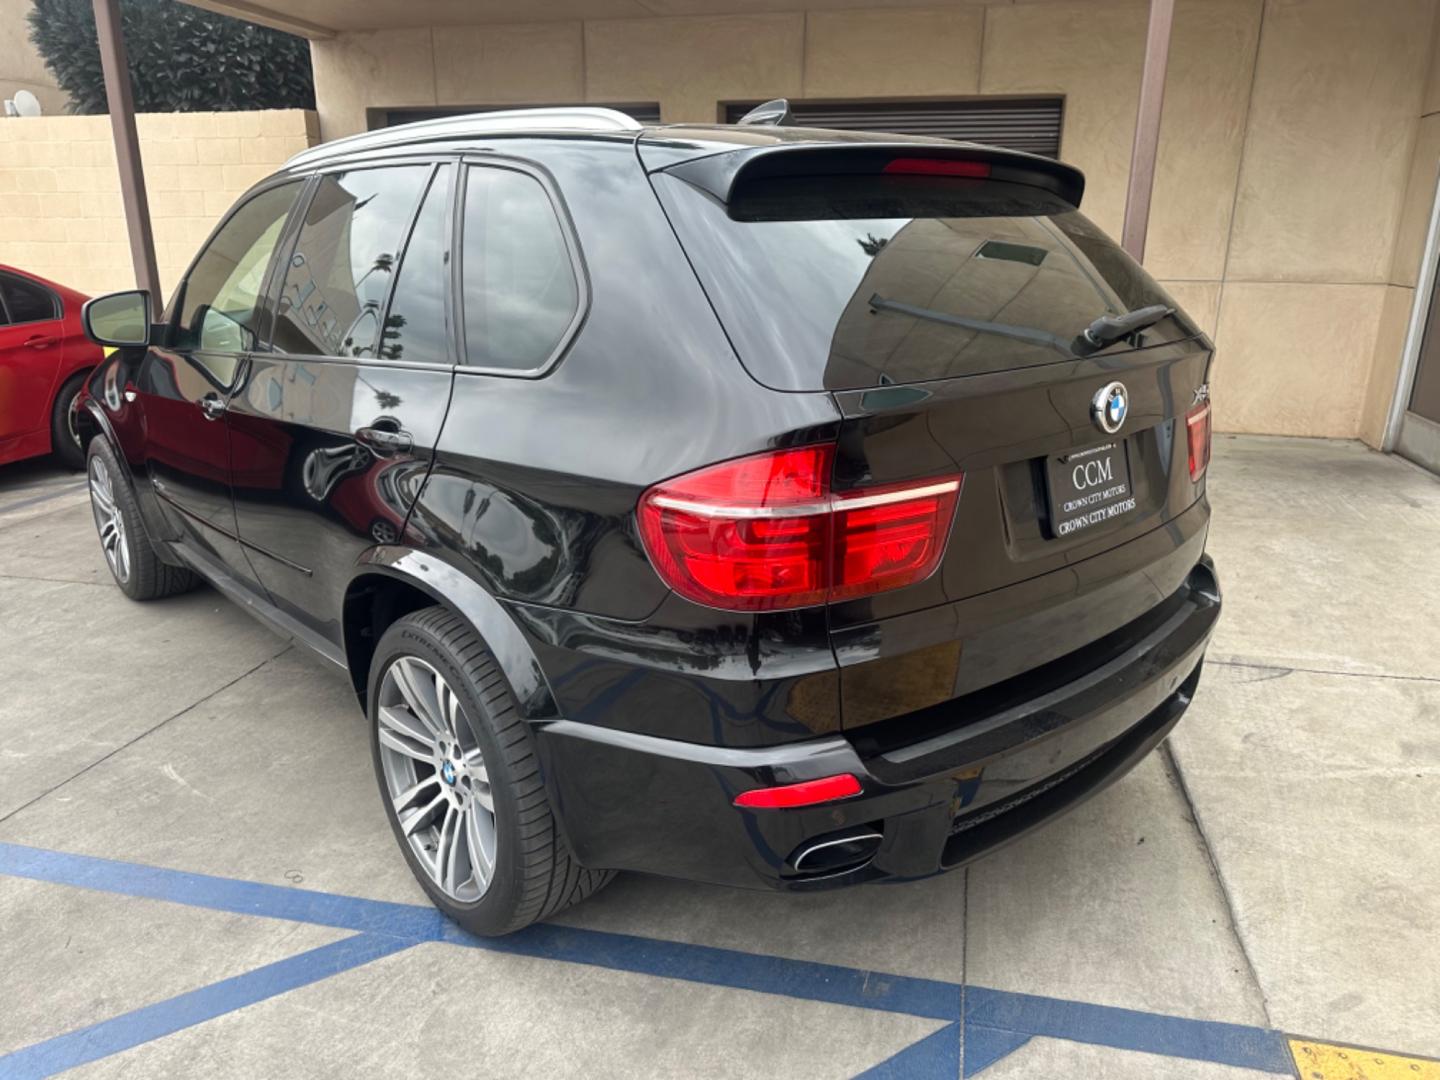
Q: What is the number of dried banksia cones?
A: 0